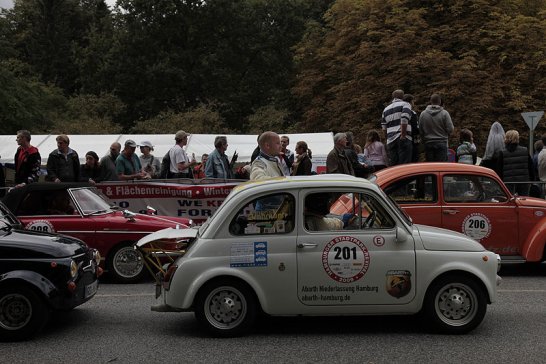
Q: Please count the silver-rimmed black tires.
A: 4